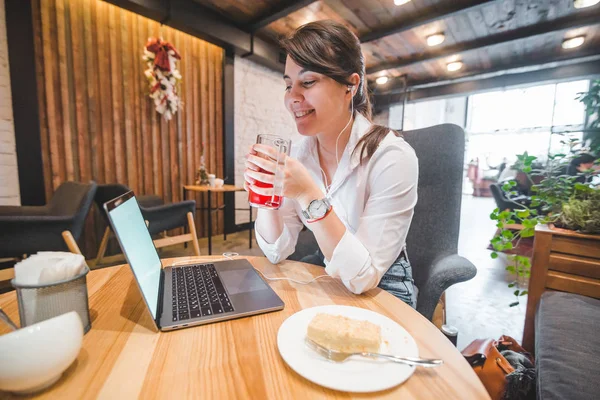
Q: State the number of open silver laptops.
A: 1